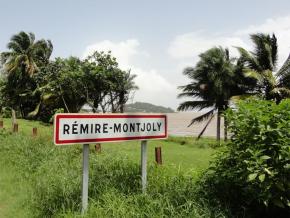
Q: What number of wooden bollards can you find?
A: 5